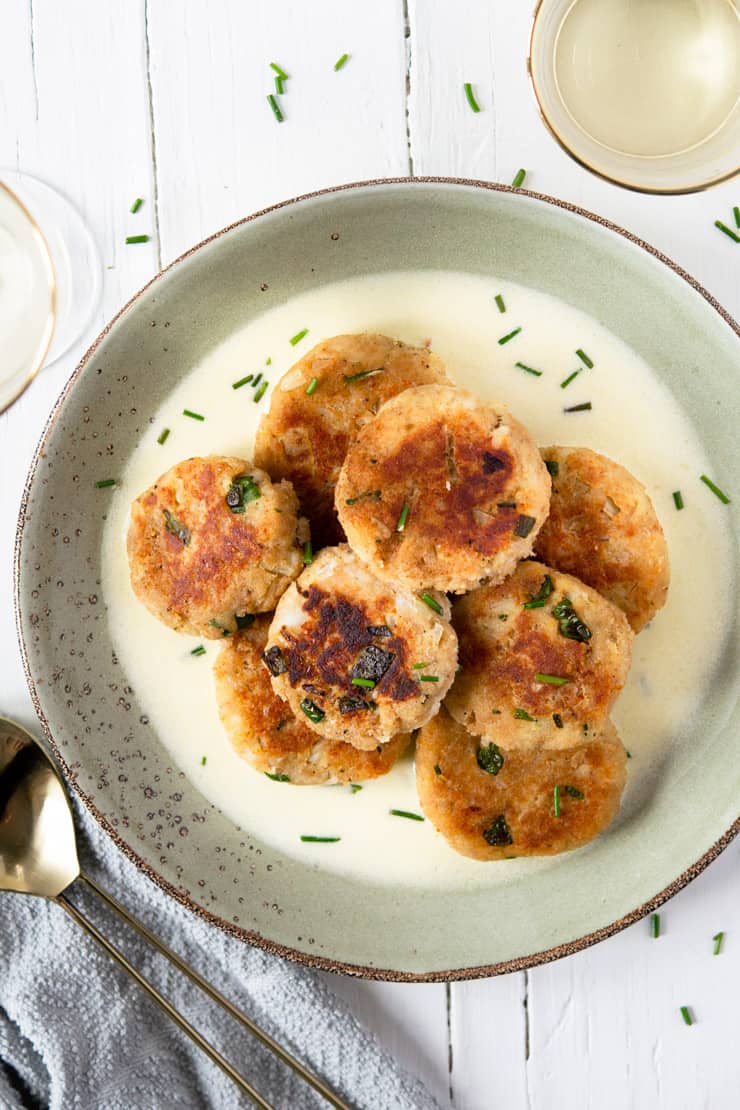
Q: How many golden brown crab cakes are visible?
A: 8